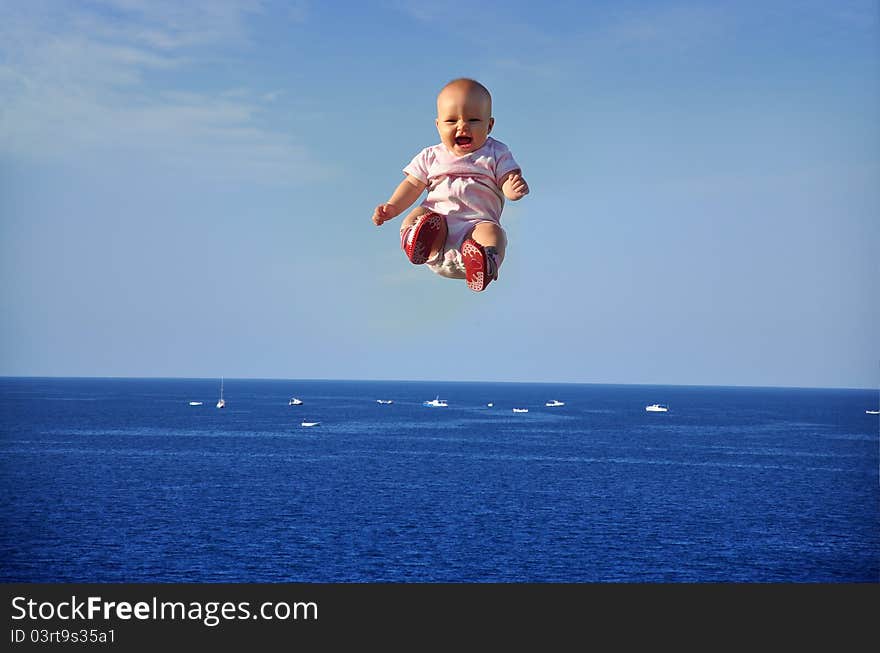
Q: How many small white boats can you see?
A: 11